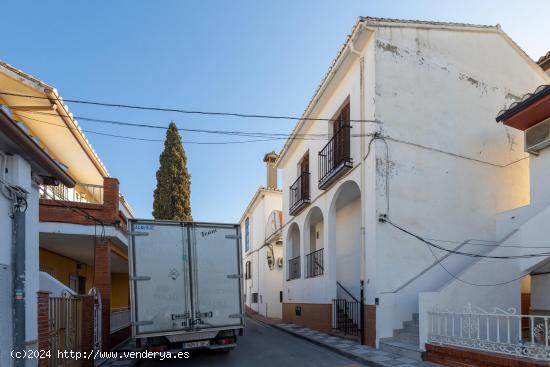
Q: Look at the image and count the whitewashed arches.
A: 3